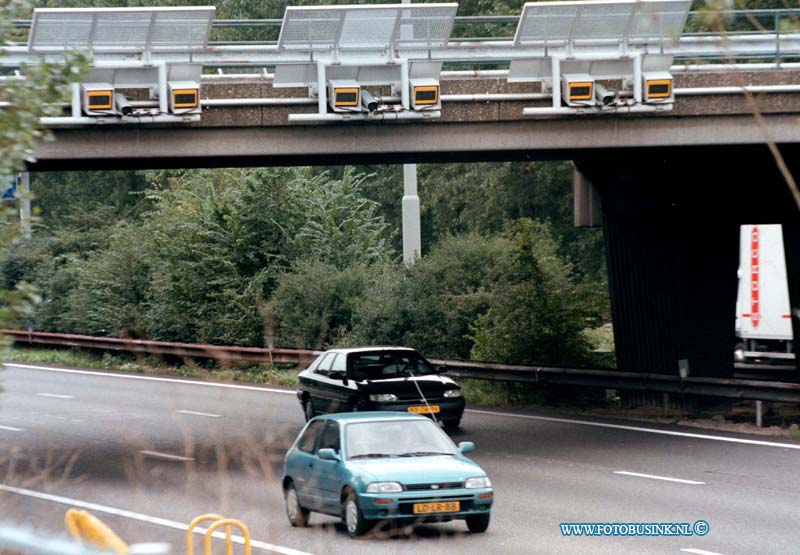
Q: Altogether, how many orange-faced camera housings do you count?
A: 6